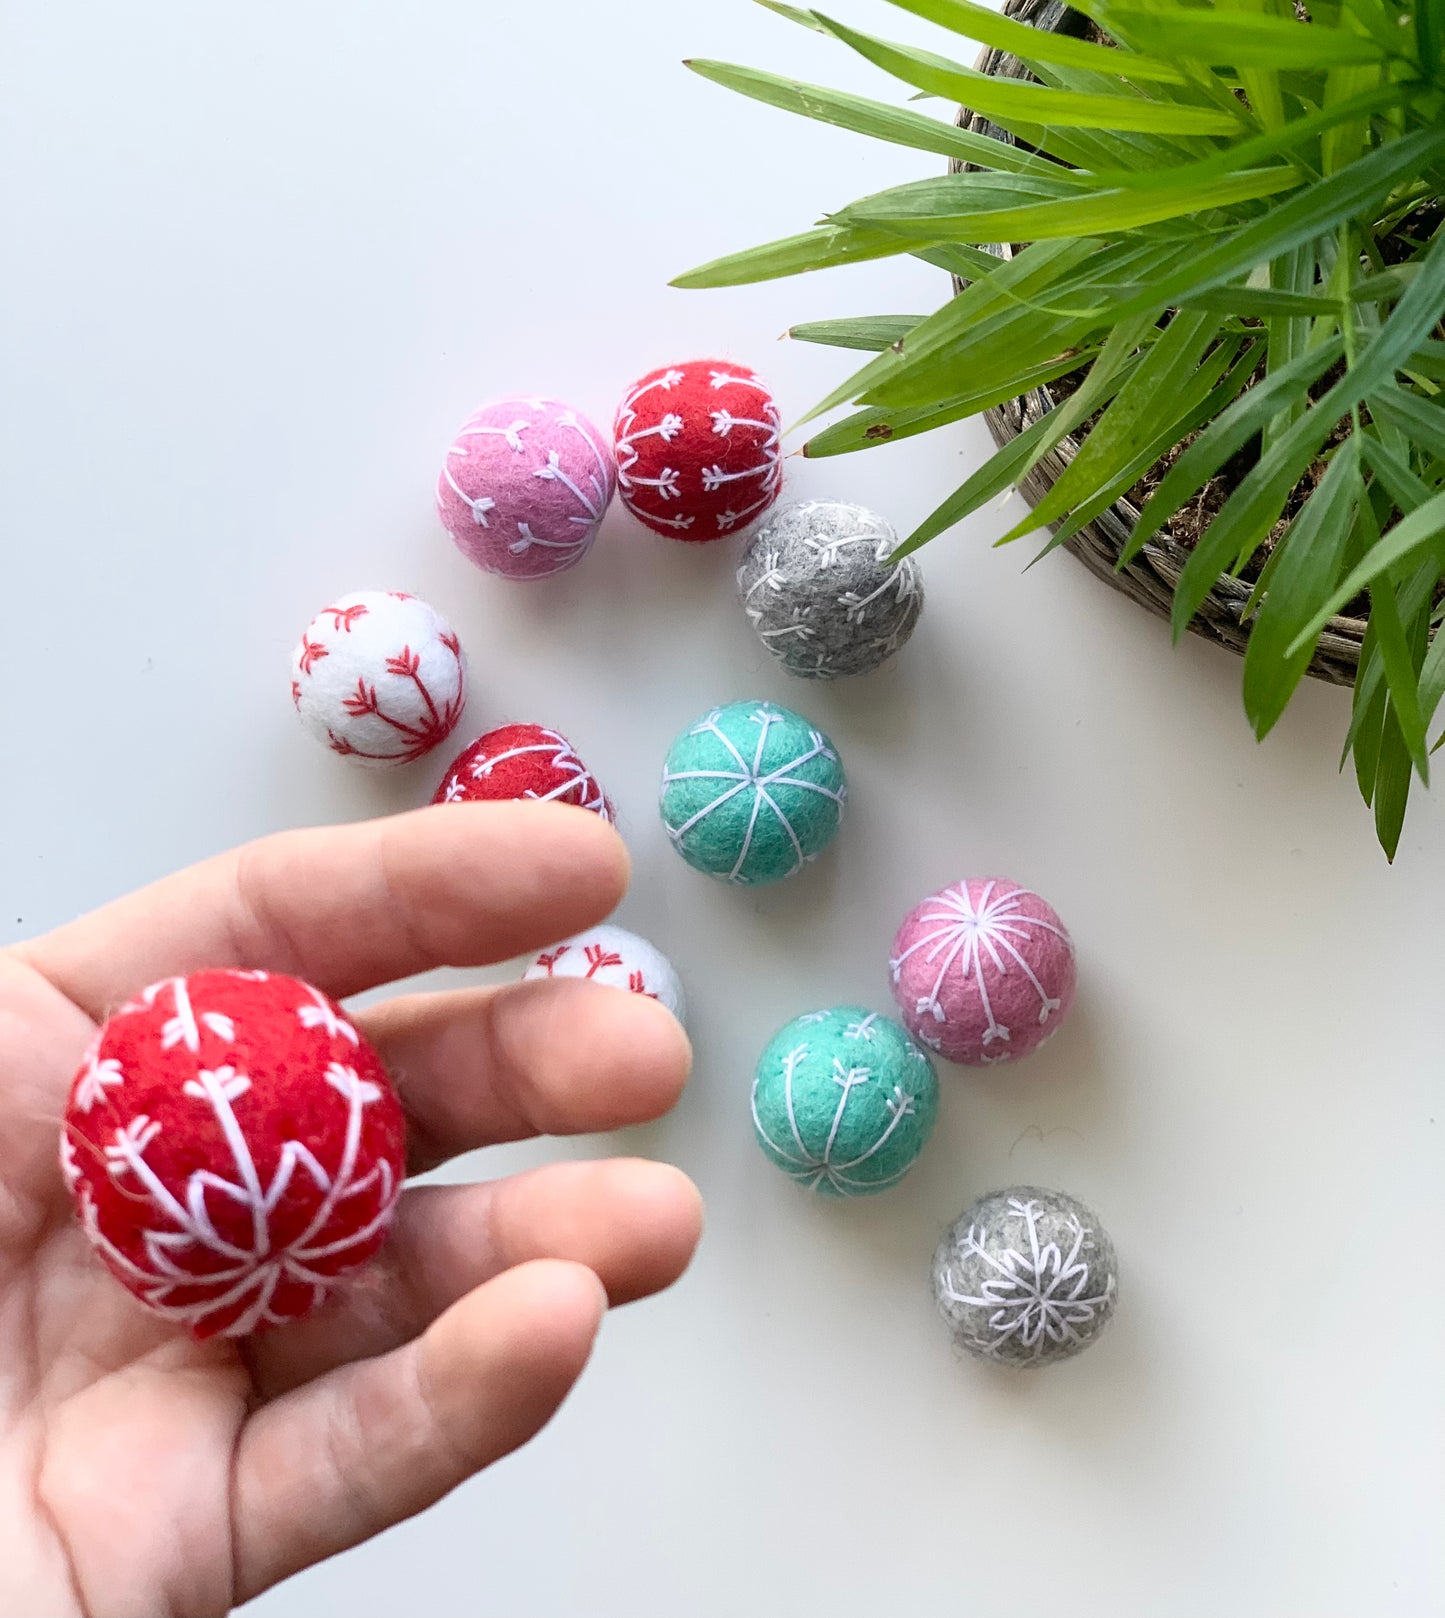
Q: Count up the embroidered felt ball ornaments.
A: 11